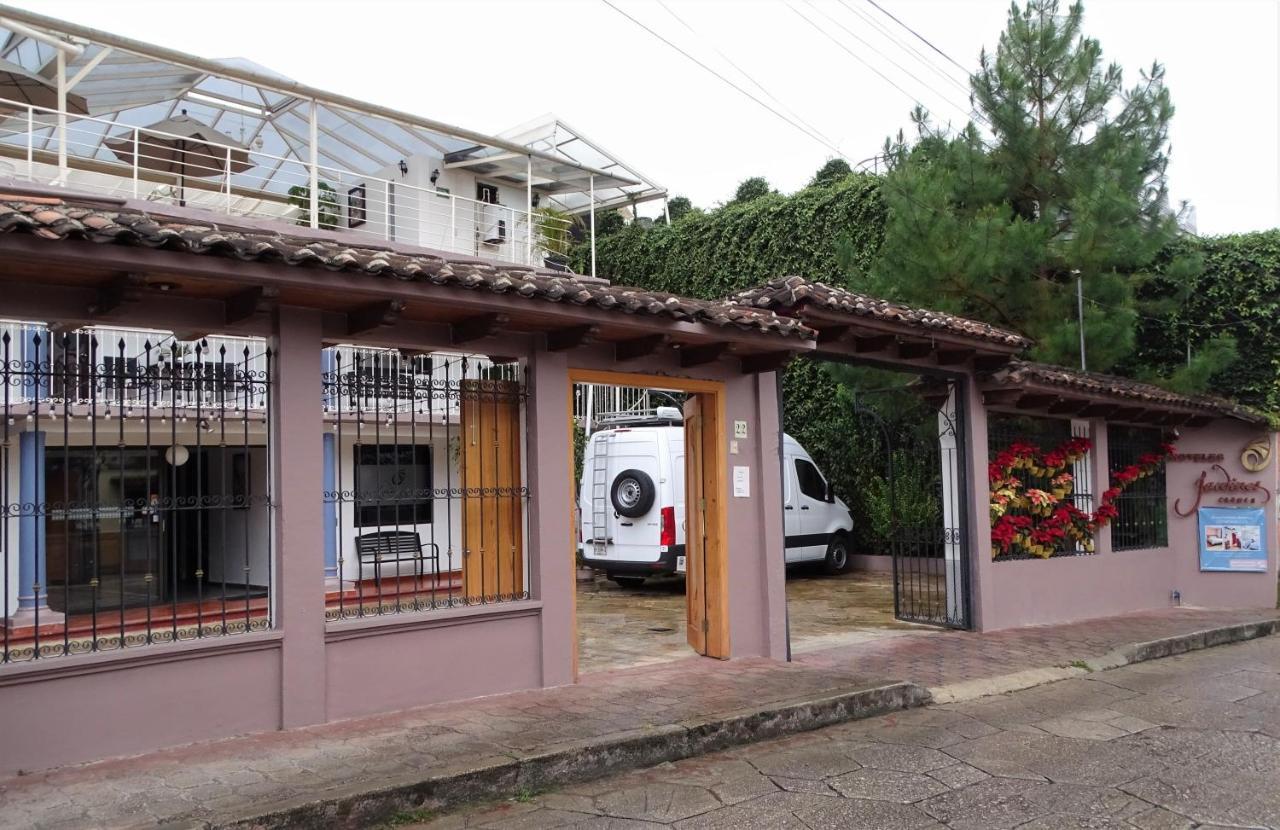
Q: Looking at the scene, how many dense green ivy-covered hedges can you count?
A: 1